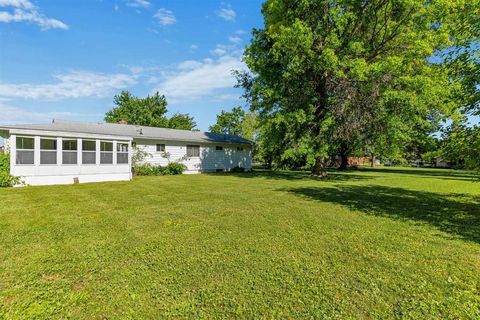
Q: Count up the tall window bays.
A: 6